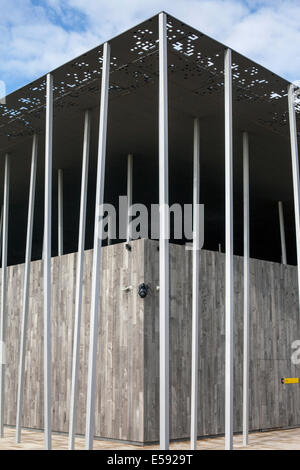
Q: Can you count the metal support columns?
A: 13